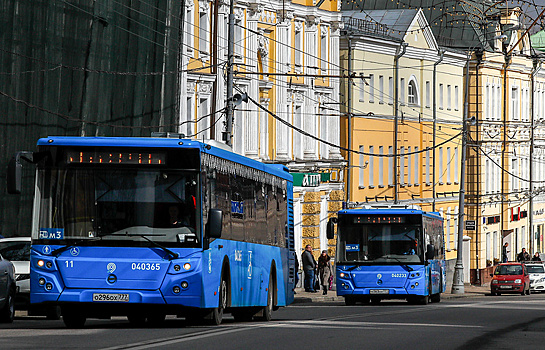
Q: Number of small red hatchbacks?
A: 1